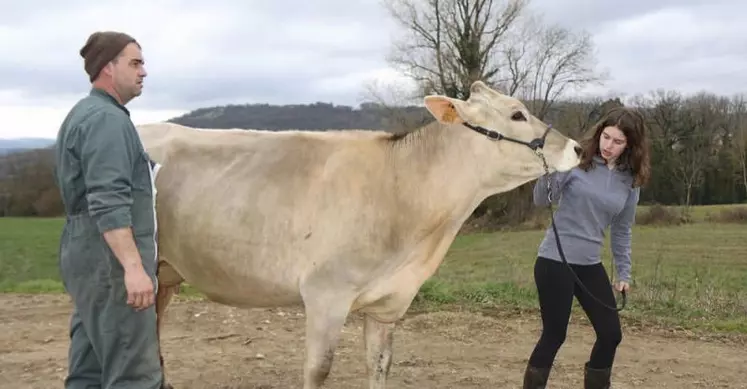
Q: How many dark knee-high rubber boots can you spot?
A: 2